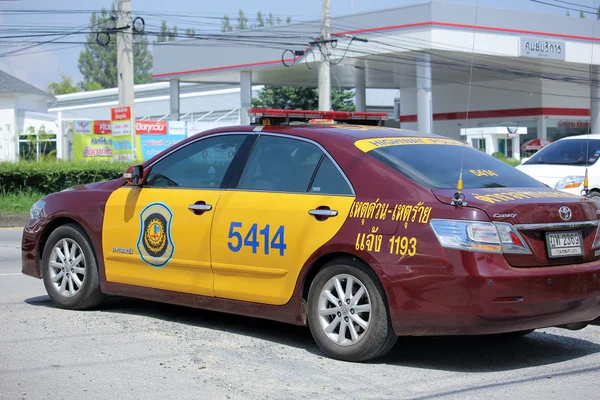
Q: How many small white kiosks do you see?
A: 1